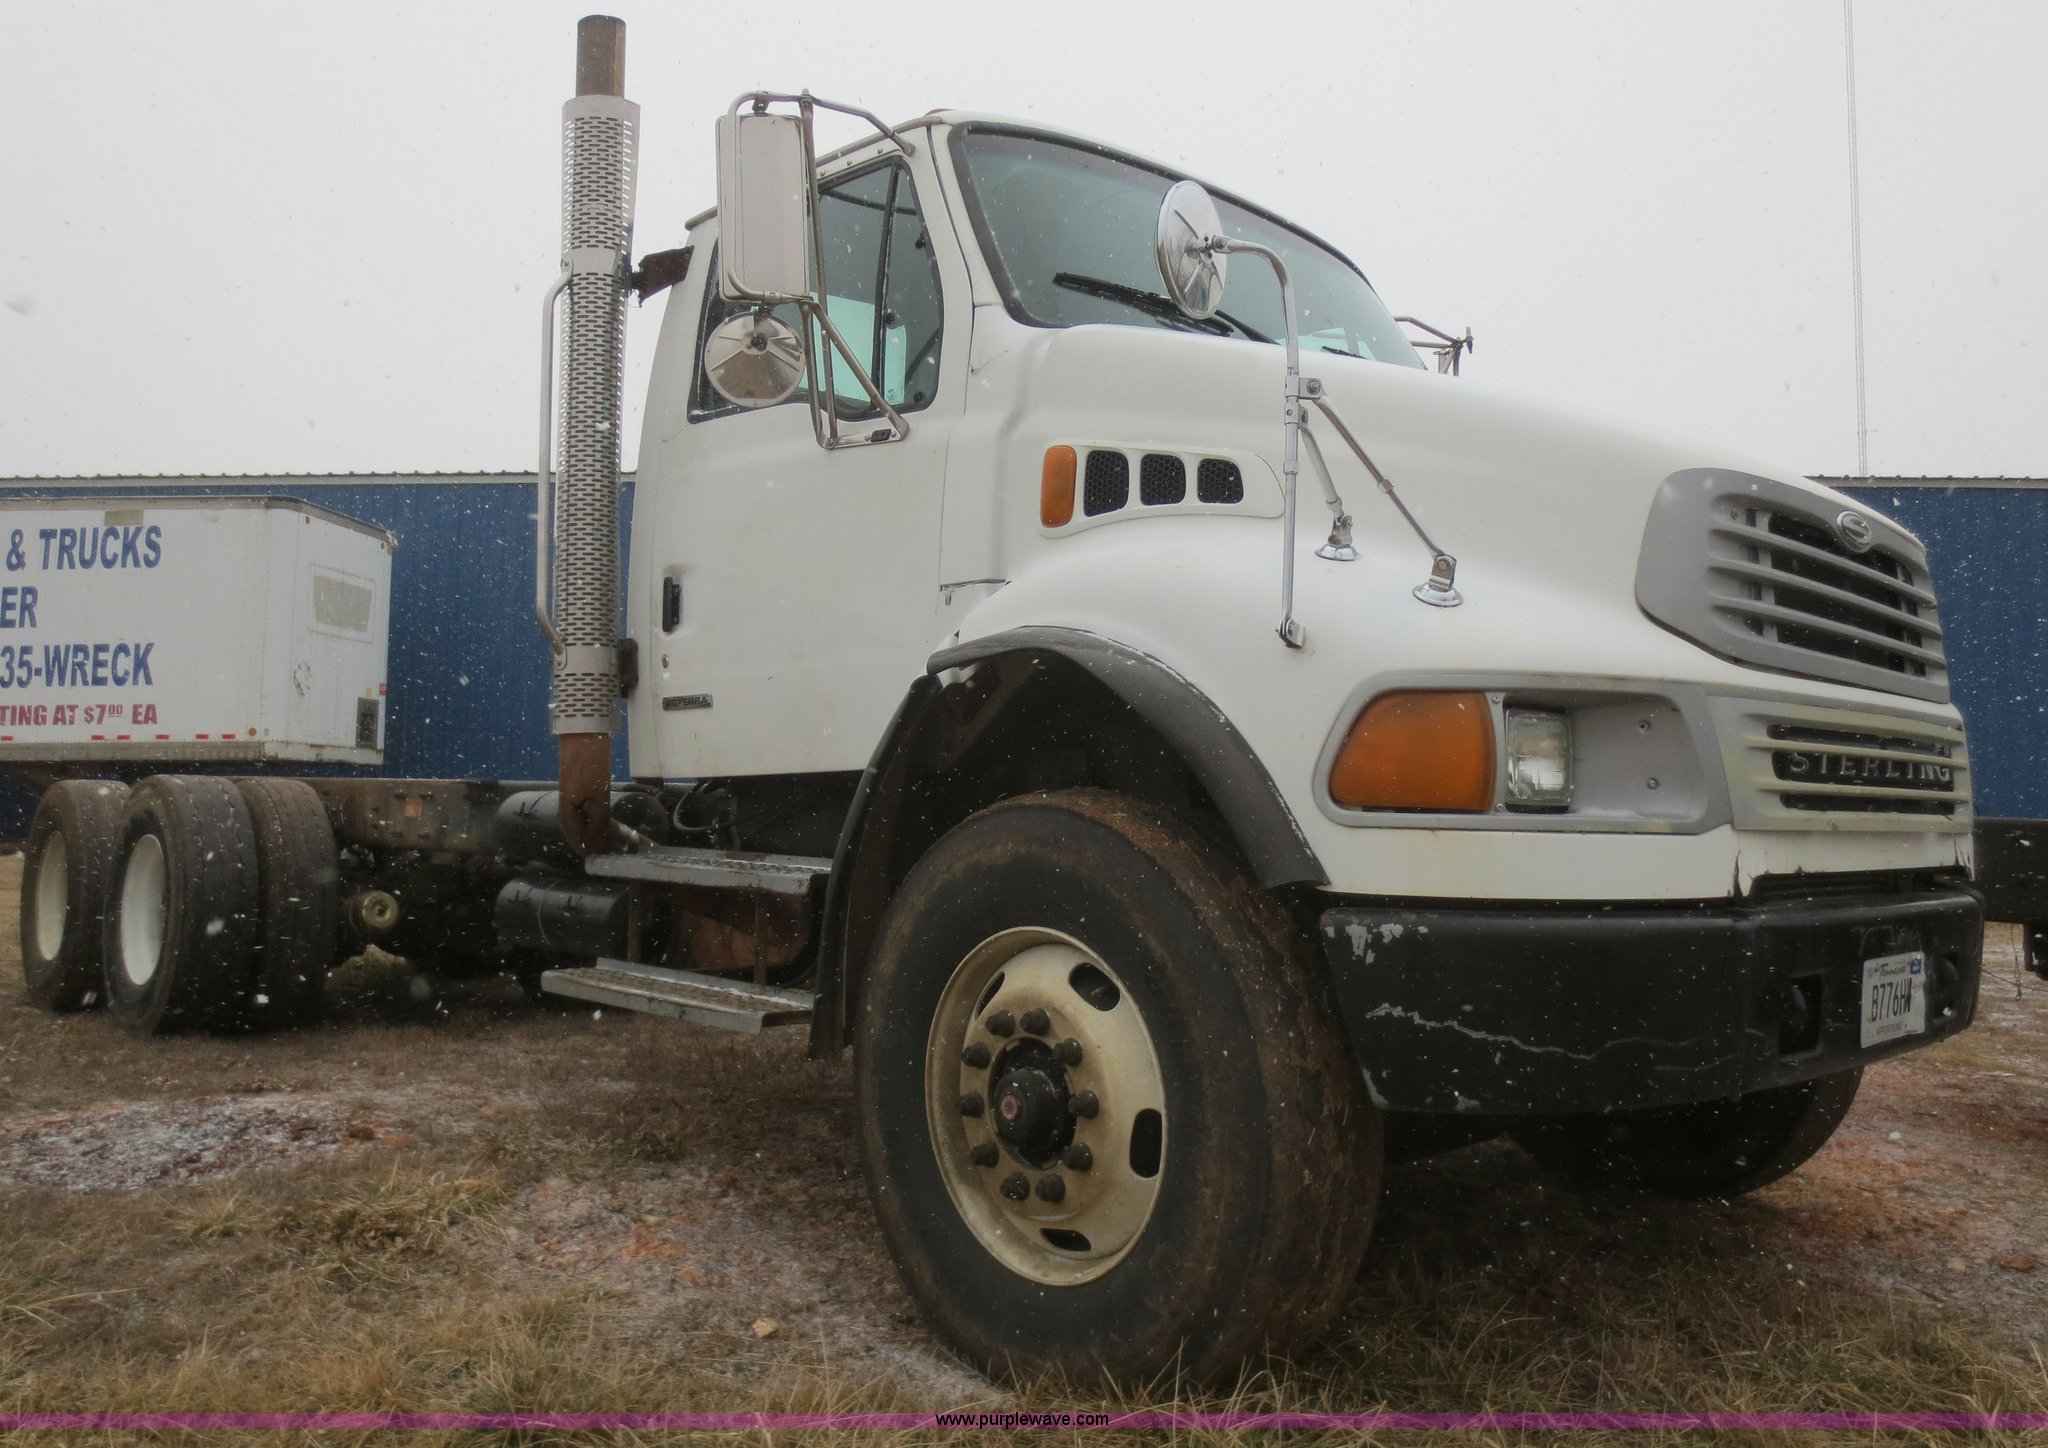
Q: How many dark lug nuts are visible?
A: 10